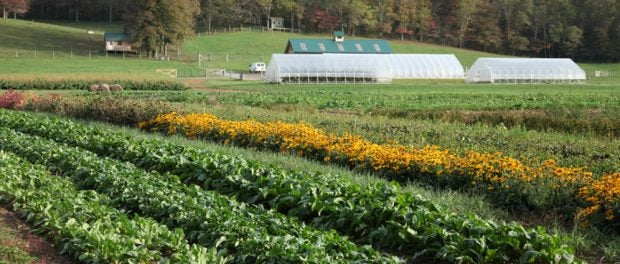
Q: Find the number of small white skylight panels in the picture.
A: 5